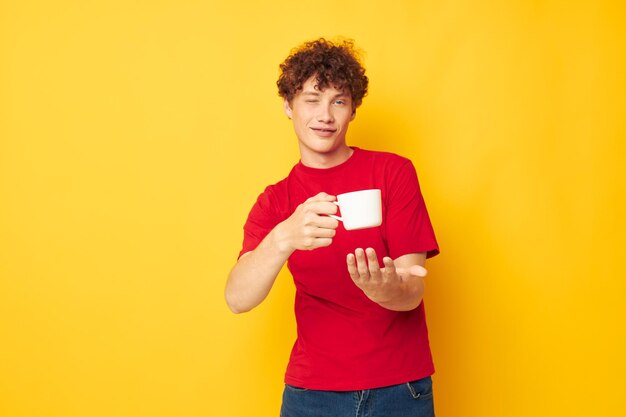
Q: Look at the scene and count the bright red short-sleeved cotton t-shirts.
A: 1